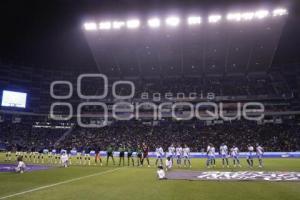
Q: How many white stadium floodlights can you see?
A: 12